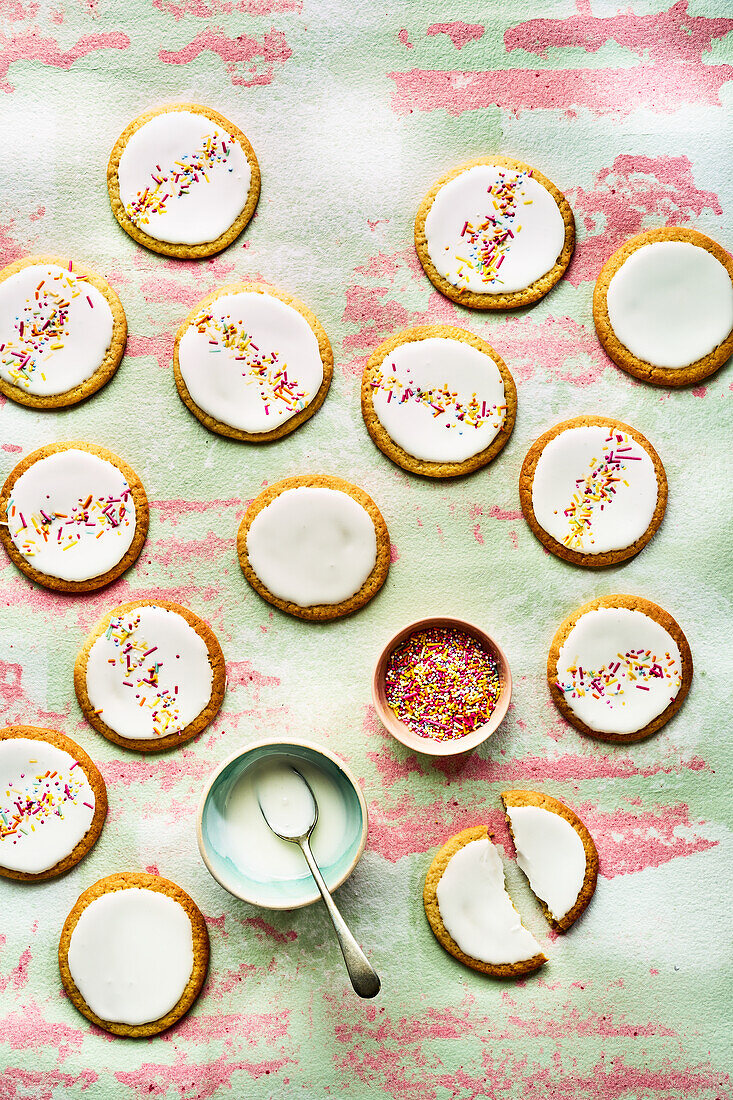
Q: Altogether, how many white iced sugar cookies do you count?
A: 14